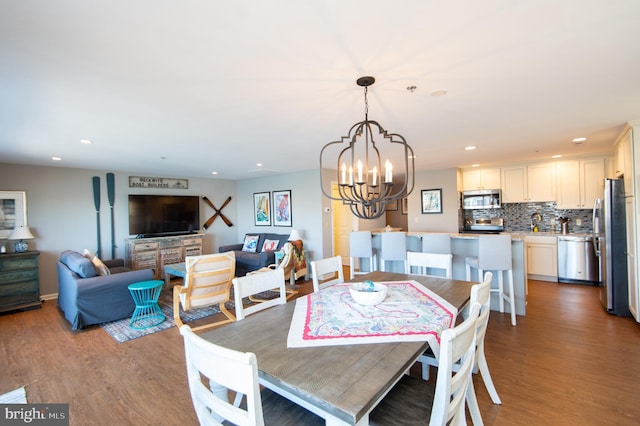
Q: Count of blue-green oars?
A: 2